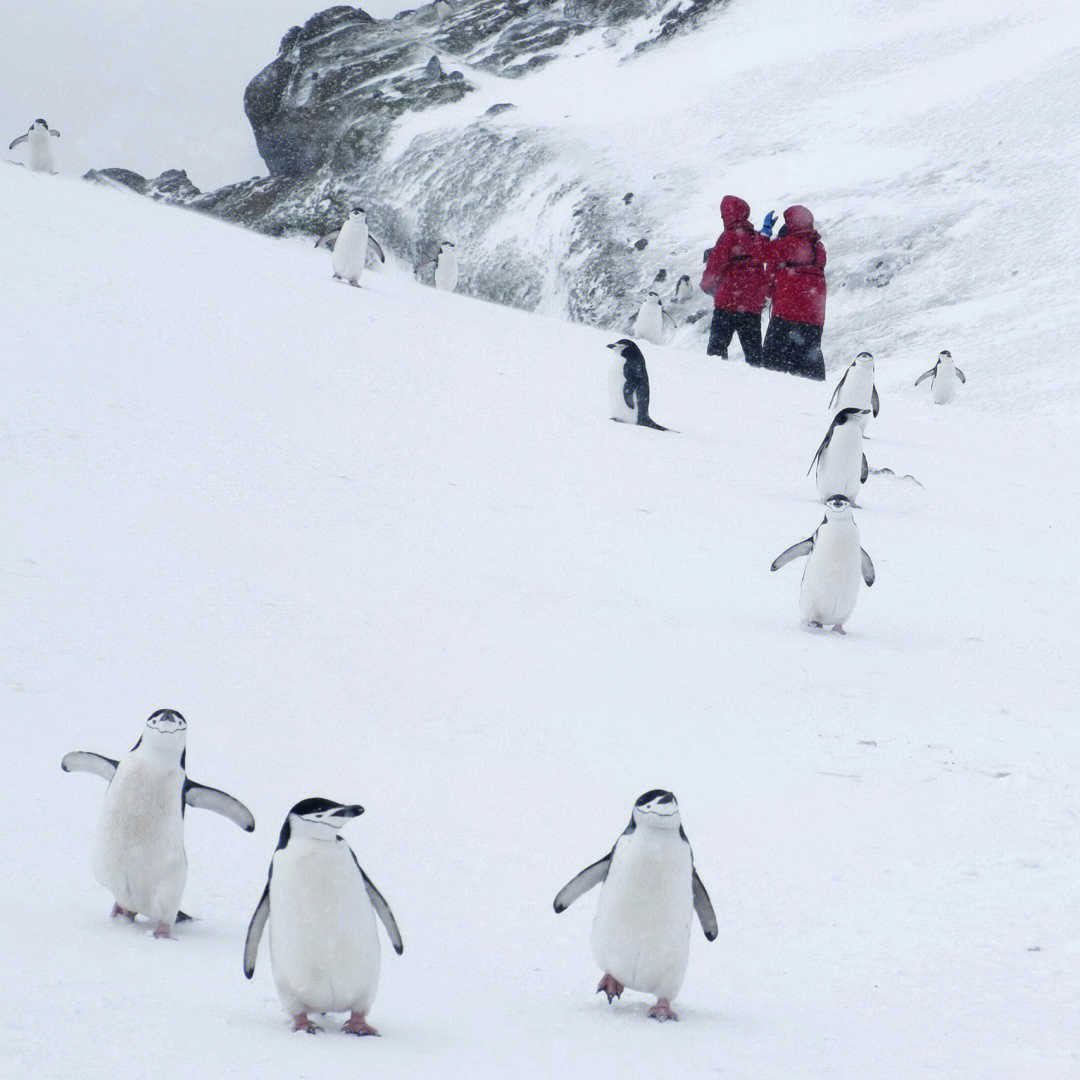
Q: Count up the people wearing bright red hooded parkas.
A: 2